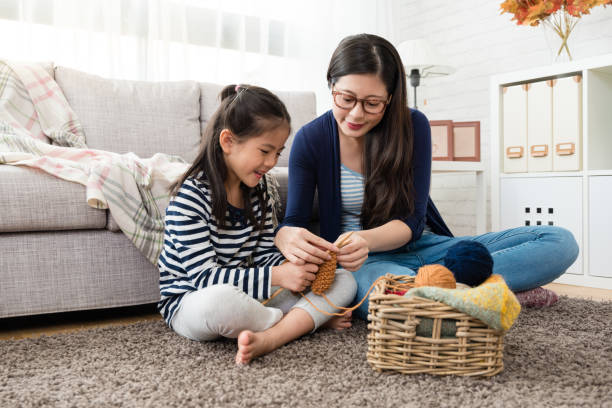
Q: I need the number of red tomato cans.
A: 0